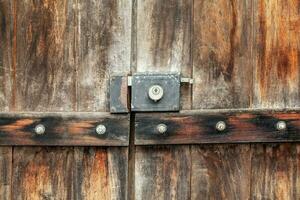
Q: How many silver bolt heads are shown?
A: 5